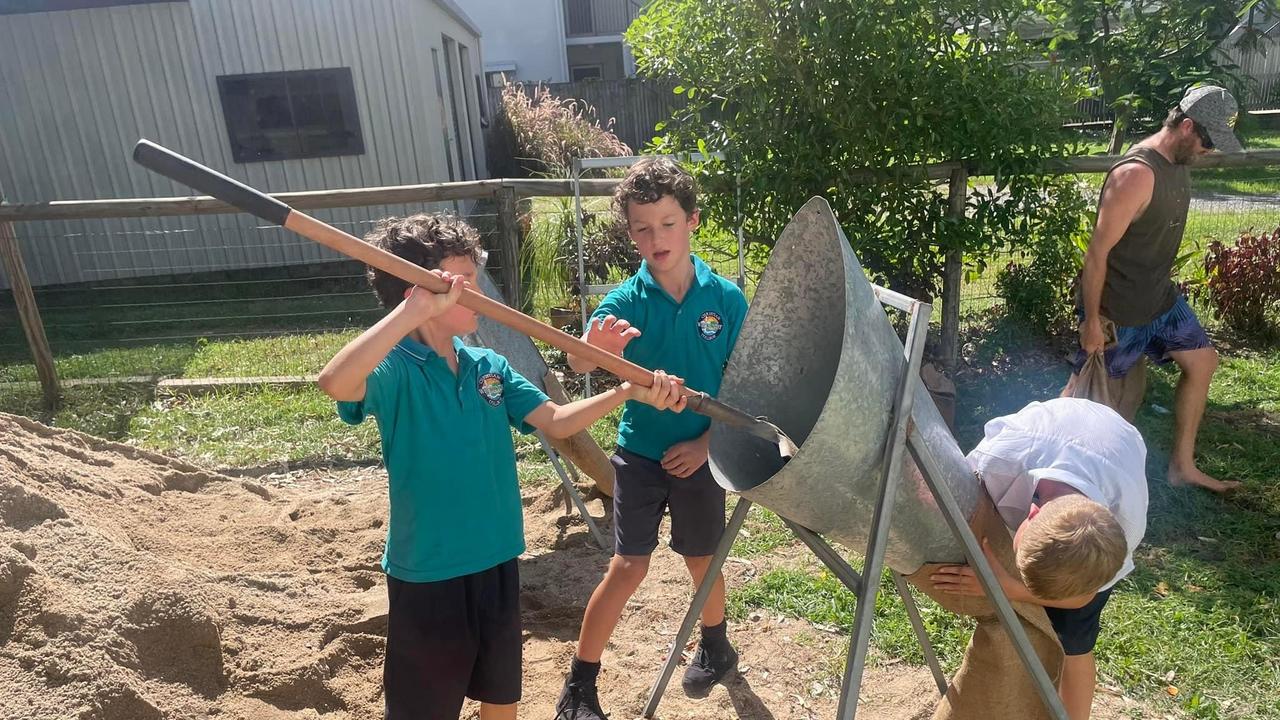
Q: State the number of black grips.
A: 1